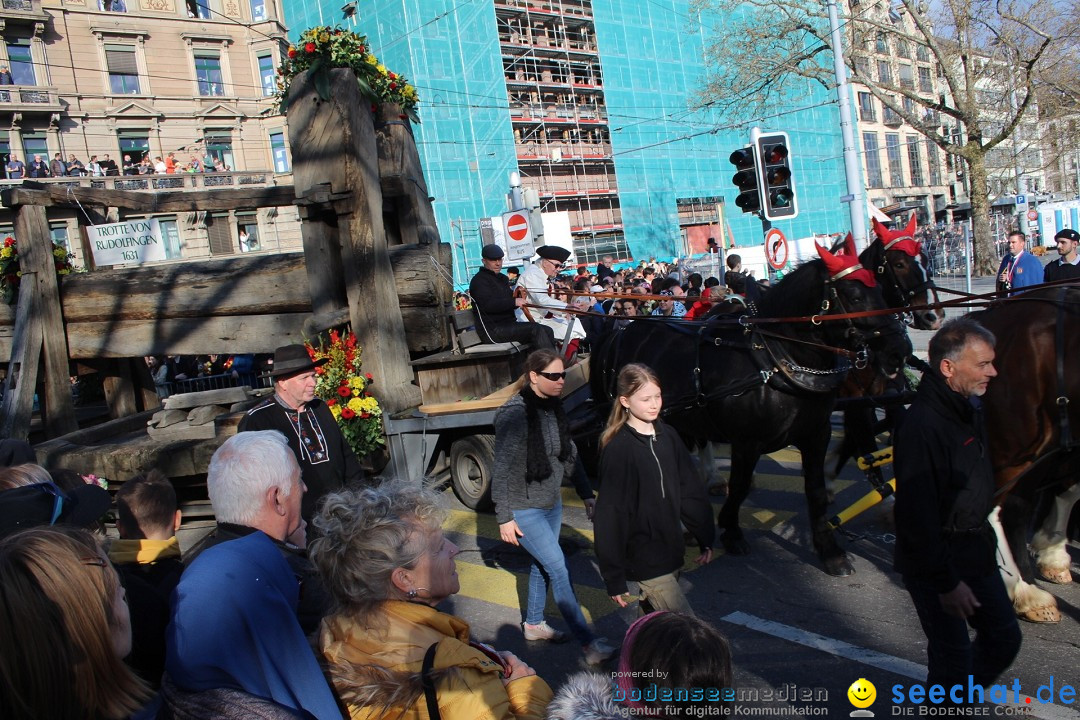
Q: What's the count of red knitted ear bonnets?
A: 2